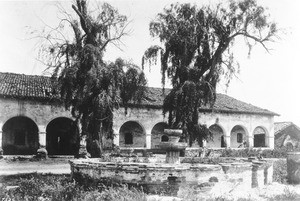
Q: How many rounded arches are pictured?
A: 7